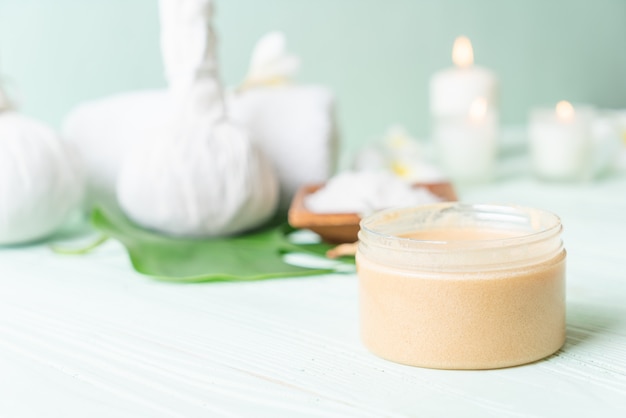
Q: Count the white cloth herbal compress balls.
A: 2